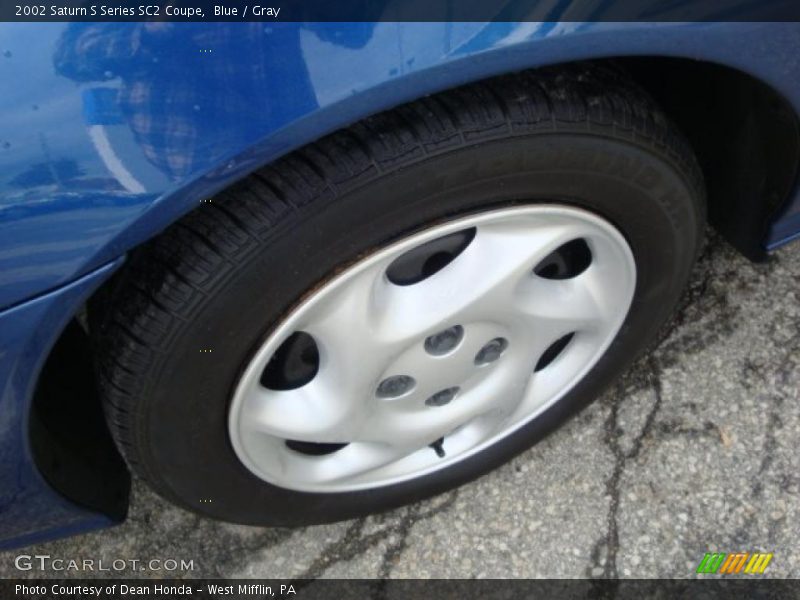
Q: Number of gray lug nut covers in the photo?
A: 4